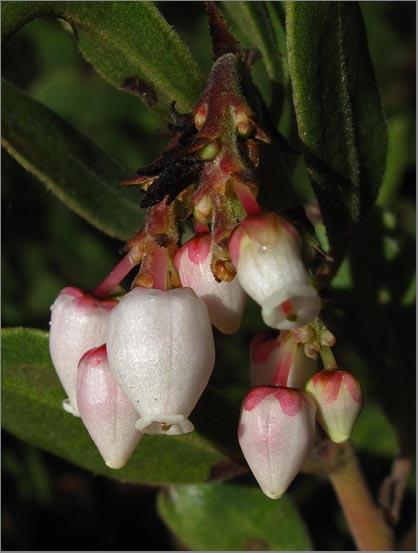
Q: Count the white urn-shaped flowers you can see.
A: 8